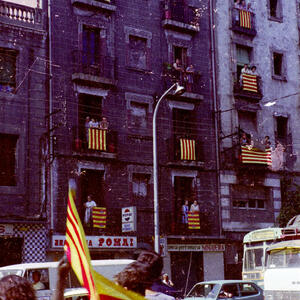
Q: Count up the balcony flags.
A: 7